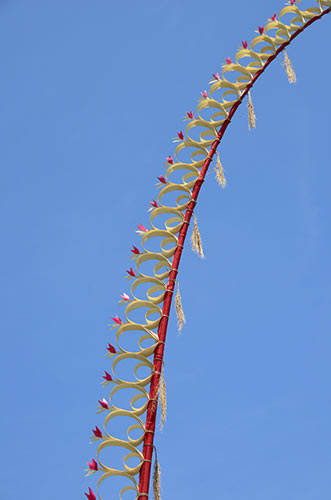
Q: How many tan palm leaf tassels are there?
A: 7